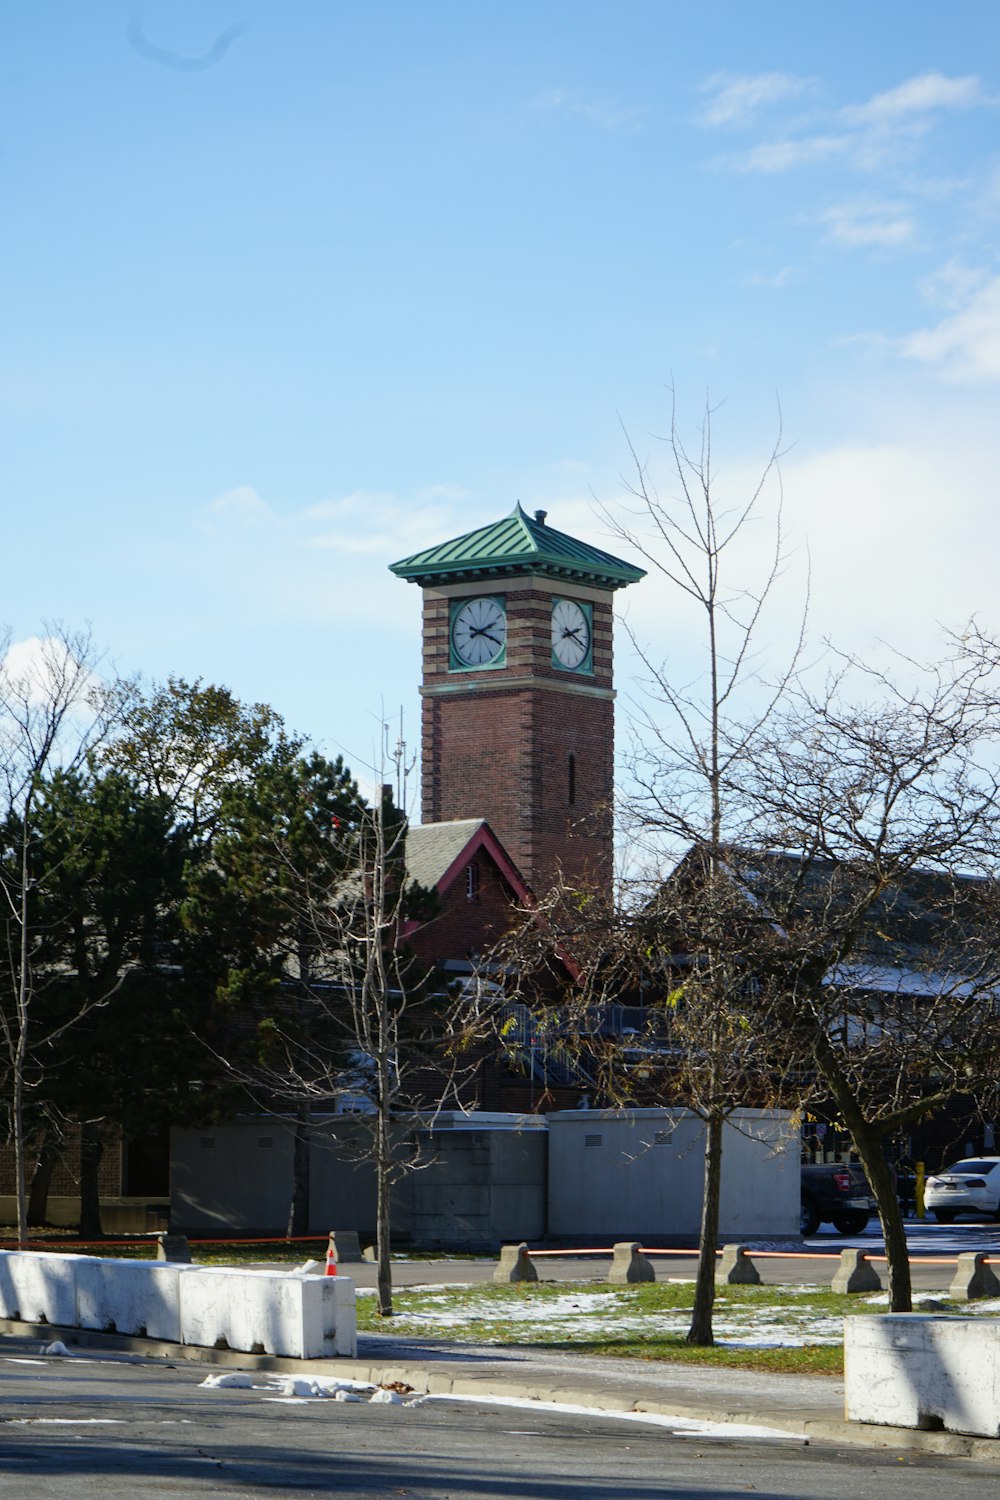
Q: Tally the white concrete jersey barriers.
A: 4